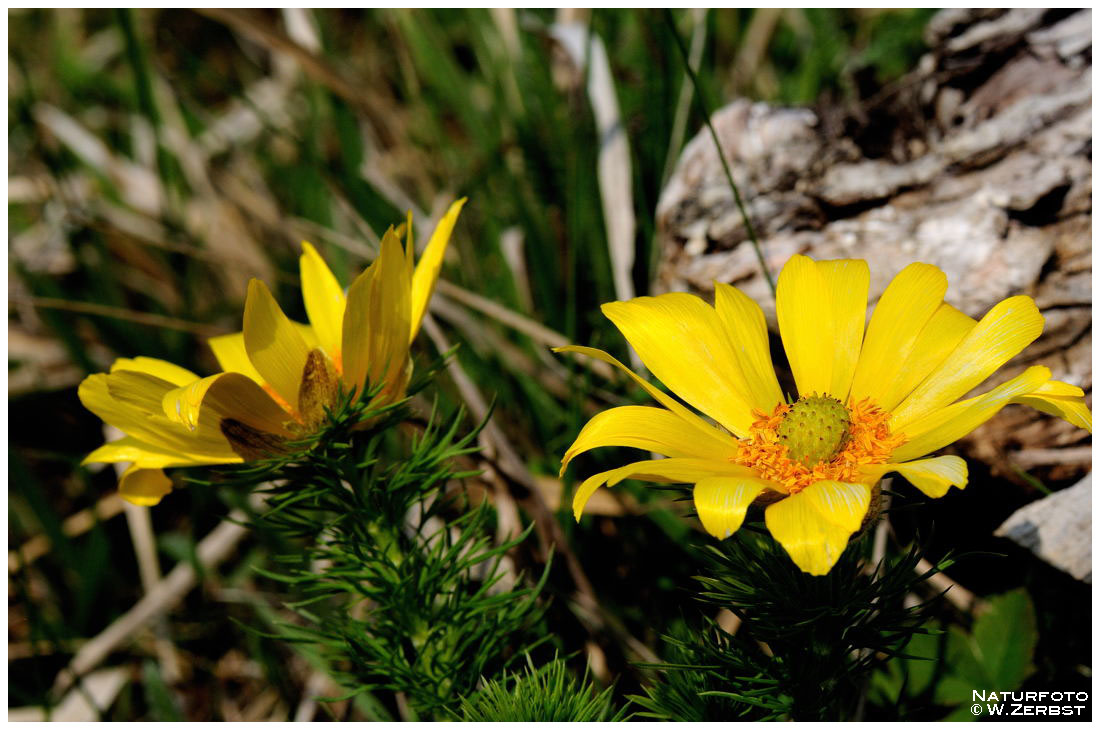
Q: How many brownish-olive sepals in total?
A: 2